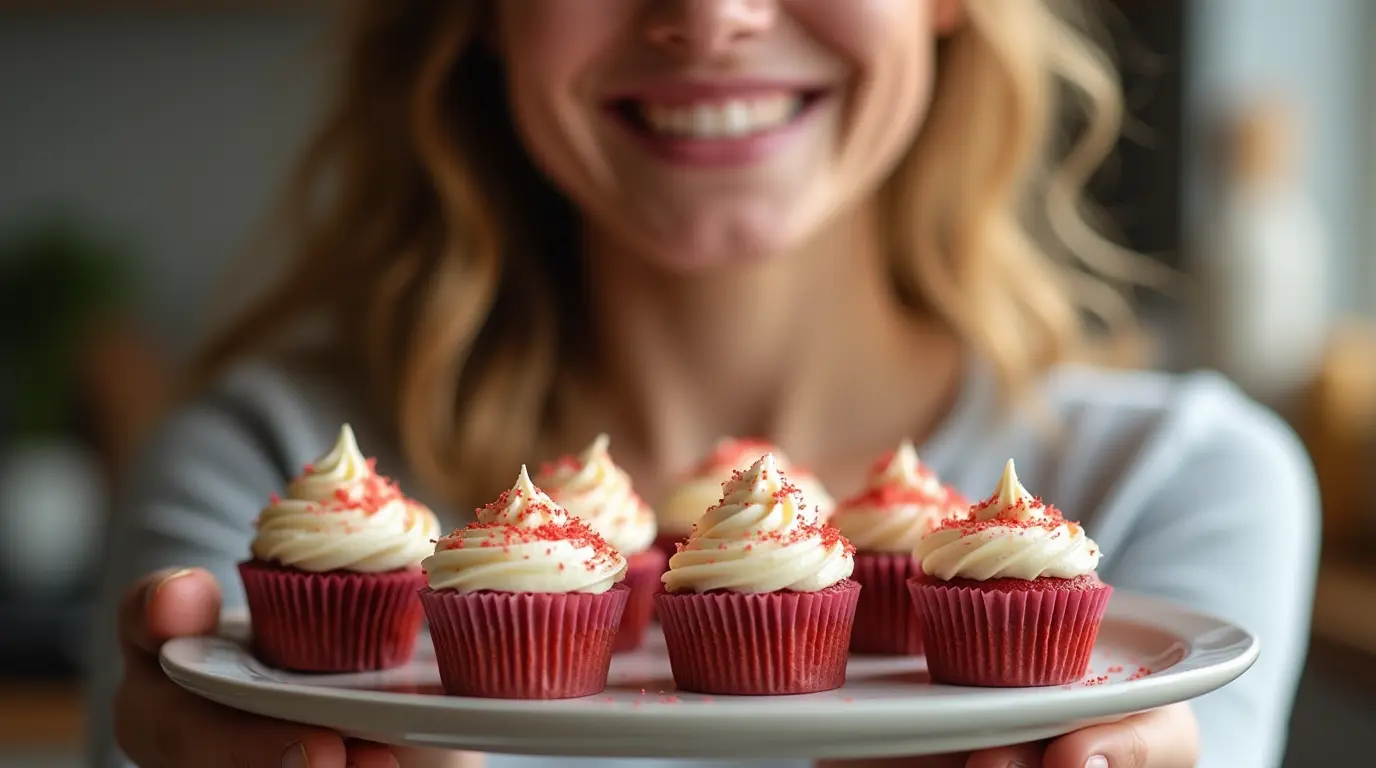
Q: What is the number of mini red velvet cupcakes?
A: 7